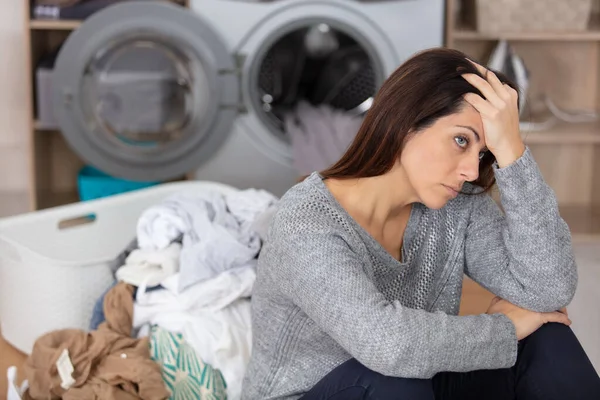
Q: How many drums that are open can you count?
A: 1